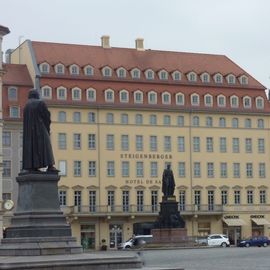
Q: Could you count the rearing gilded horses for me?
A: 0